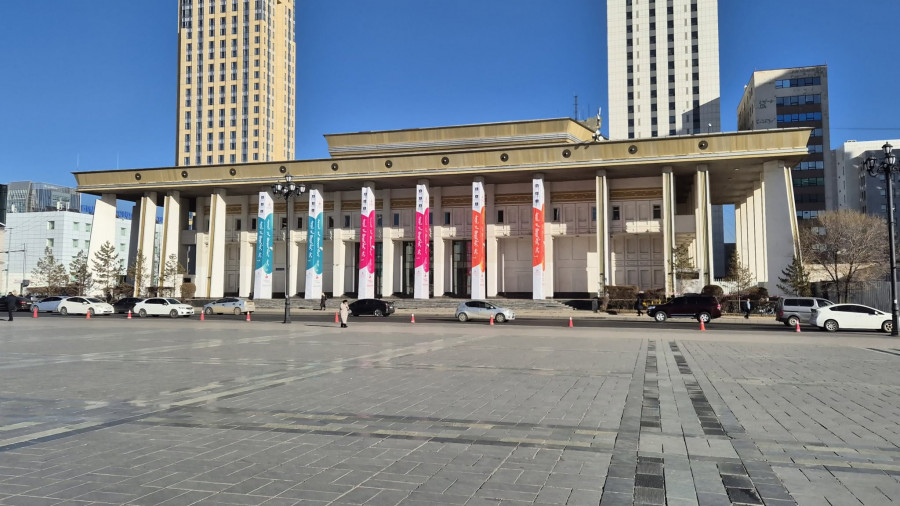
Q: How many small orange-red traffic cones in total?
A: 11